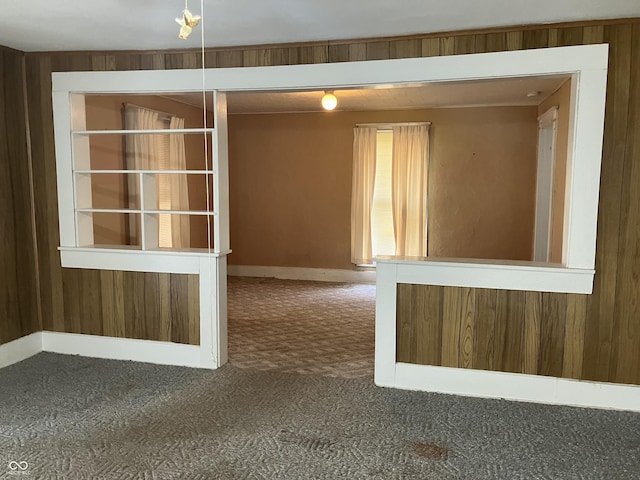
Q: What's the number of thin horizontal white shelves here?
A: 3